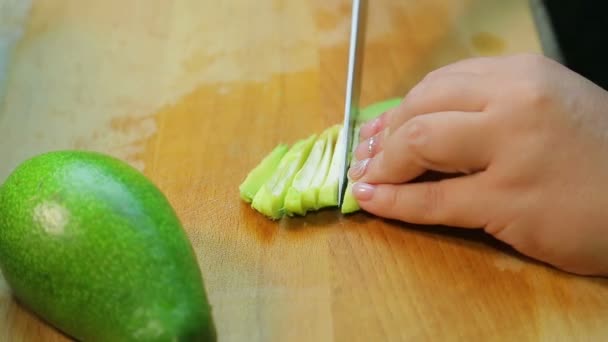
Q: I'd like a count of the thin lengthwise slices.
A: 5